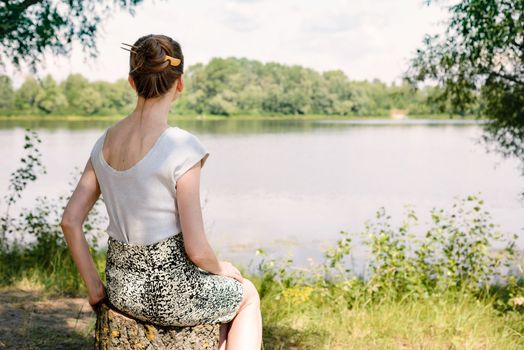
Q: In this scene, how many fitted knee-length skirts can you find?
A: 1